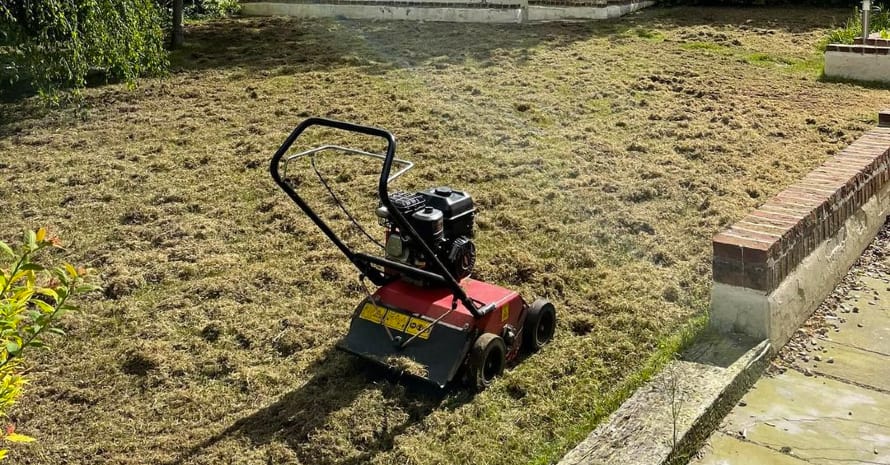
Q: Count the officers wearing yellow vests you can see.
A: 0